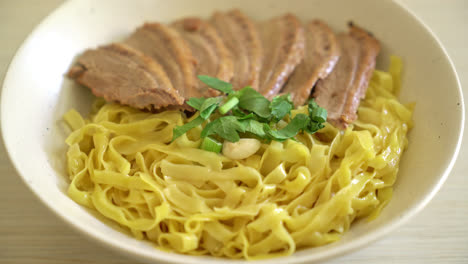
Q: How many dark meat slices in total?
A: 7